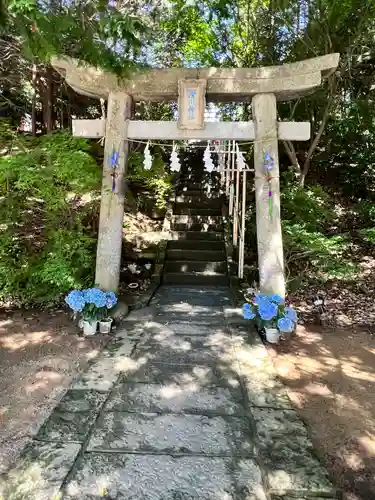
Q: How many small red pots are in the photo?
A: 0